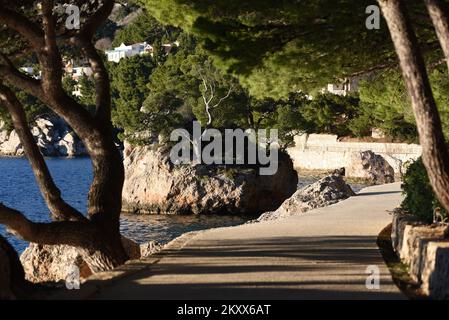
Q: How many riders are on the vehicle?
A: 0